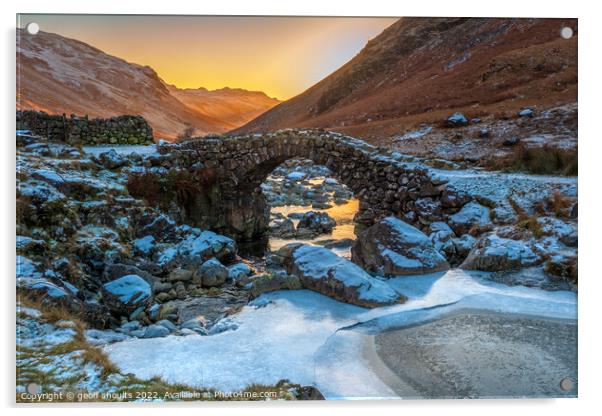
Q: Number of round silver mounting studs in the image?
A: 4